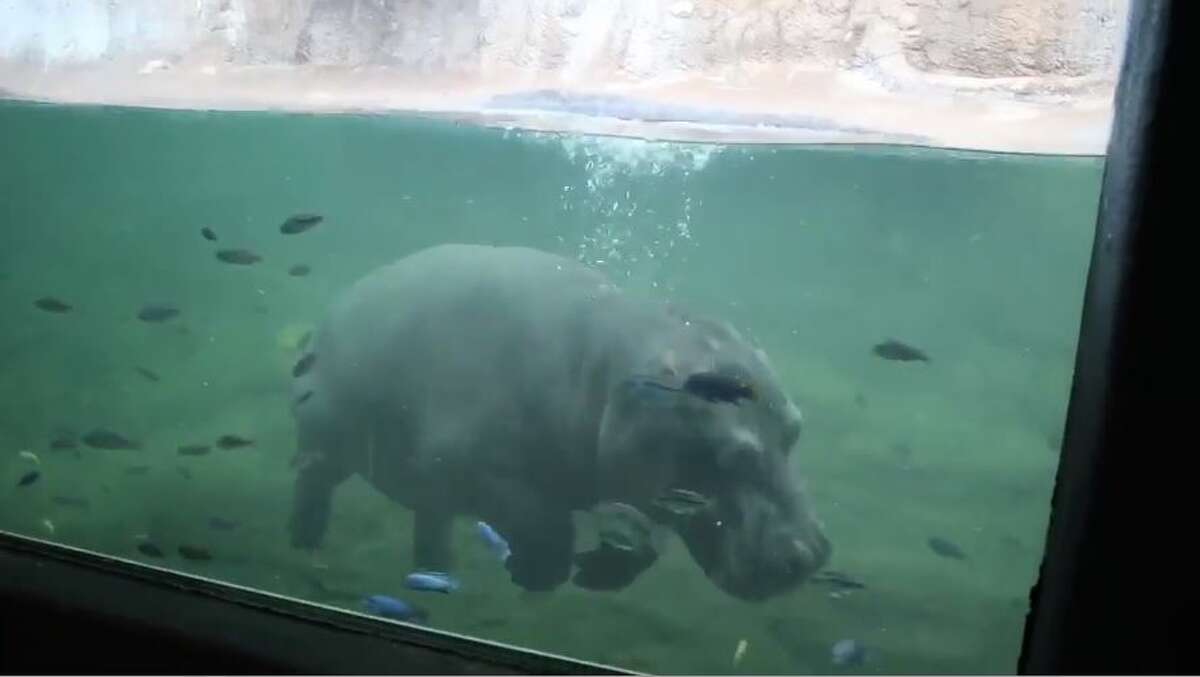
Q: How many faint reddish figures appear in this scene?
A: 0